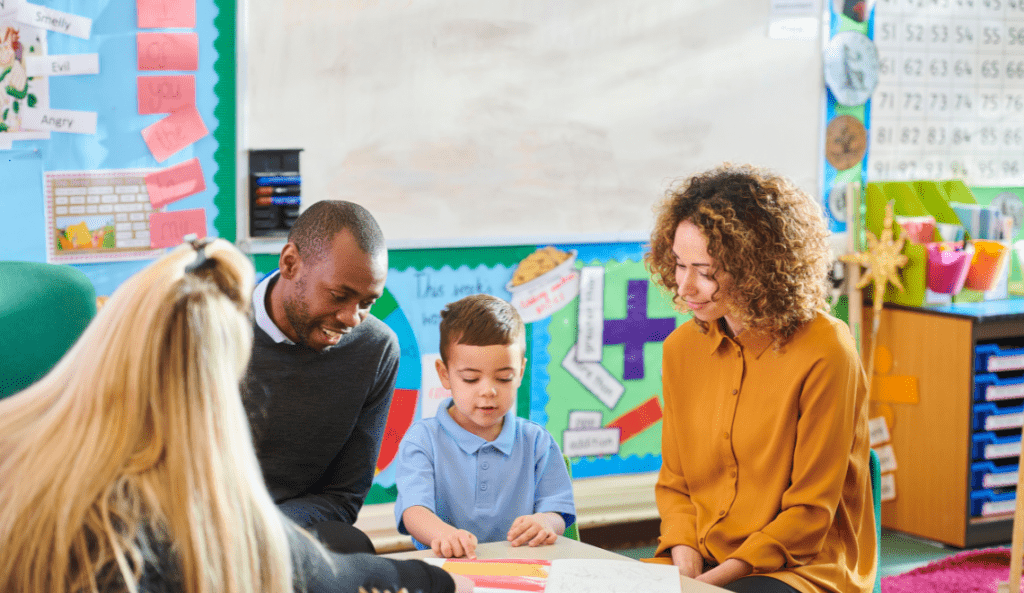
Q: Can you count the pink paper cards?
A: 6